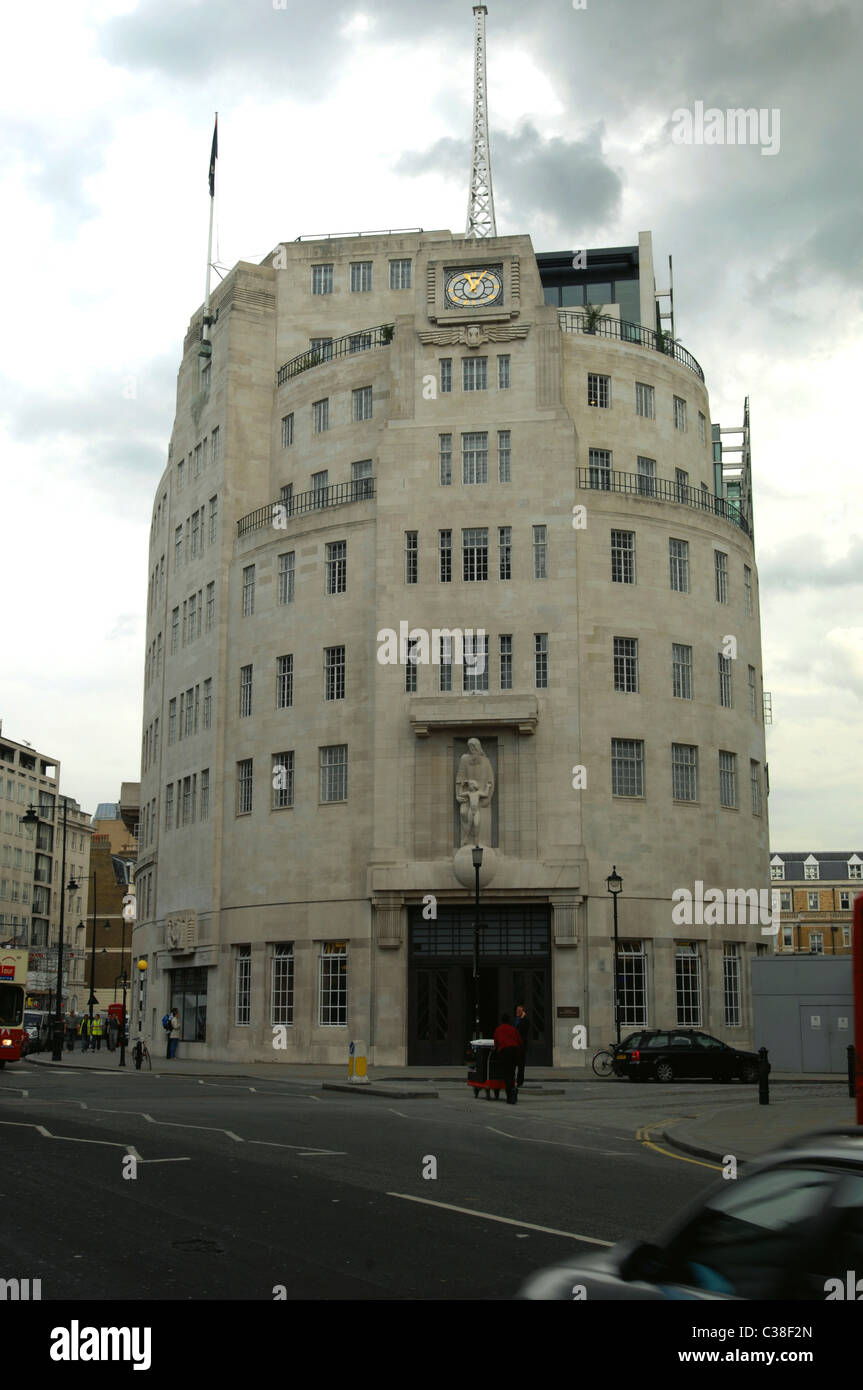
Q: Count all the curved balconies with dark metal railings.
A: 4